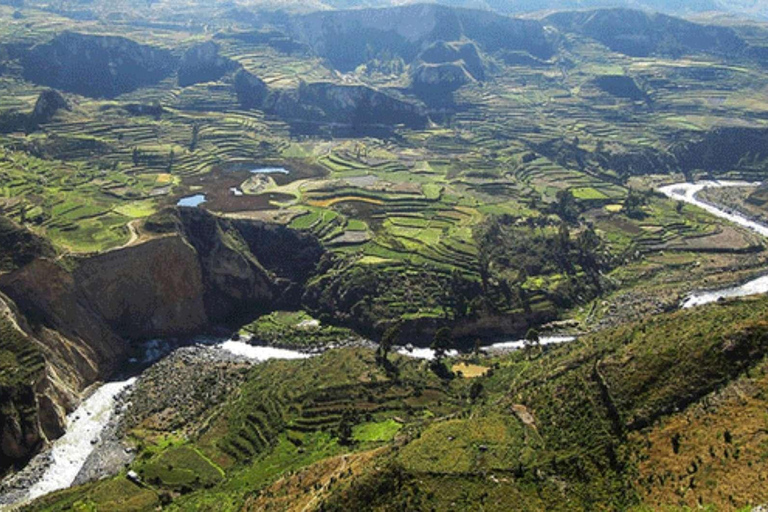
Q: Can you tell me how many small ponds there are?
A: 3